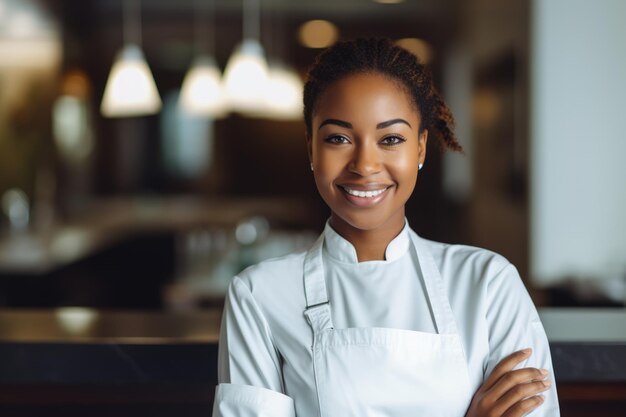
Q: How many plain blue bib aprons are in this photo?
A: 0